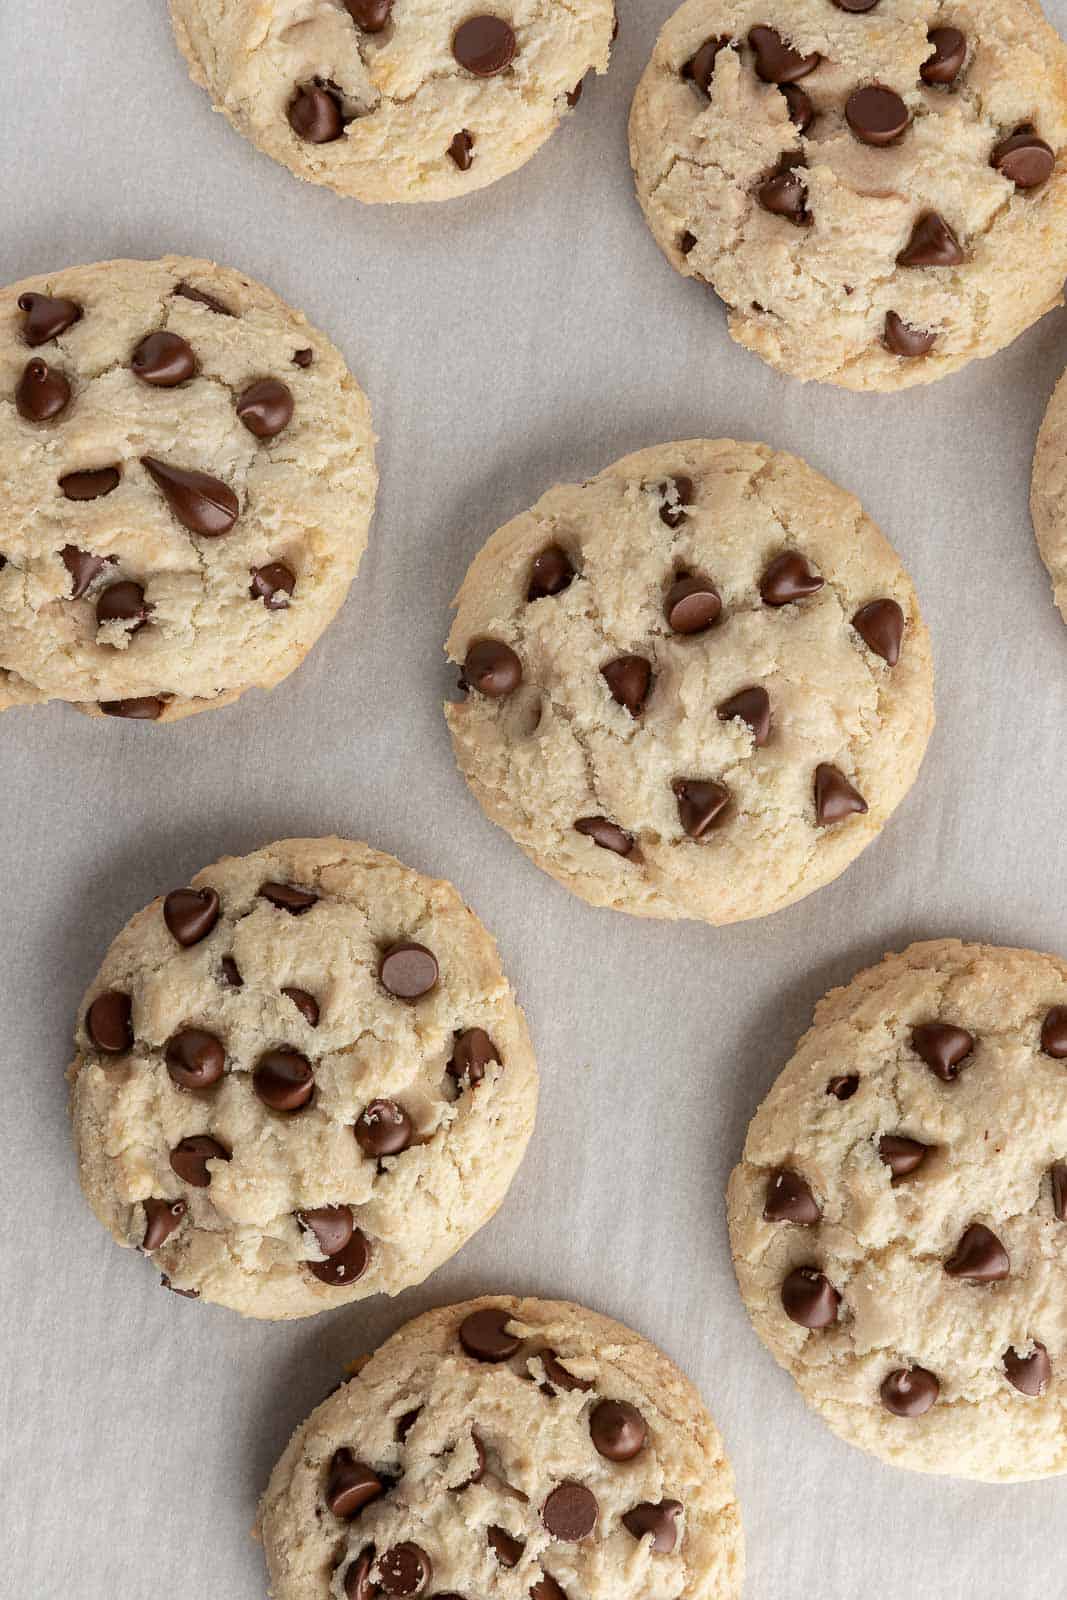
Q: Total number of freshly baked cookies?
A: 8